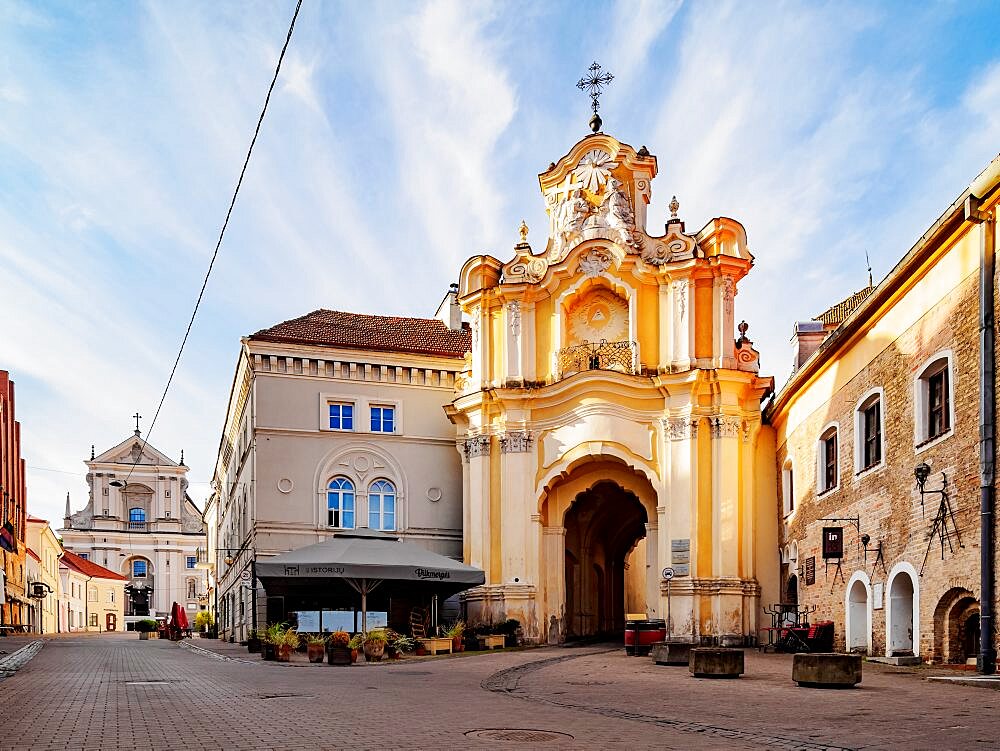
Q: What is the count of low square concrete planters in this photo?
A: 3